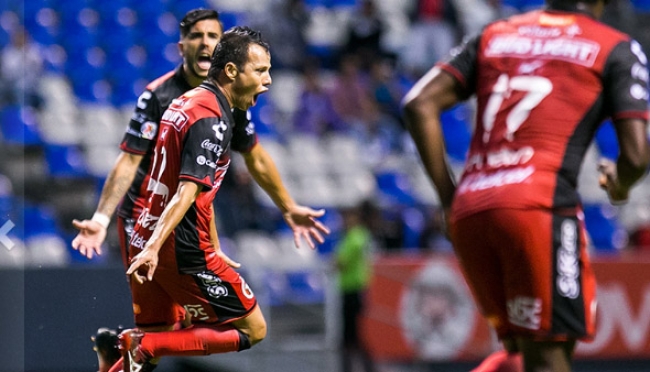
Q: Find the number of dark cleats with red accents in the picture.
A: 2